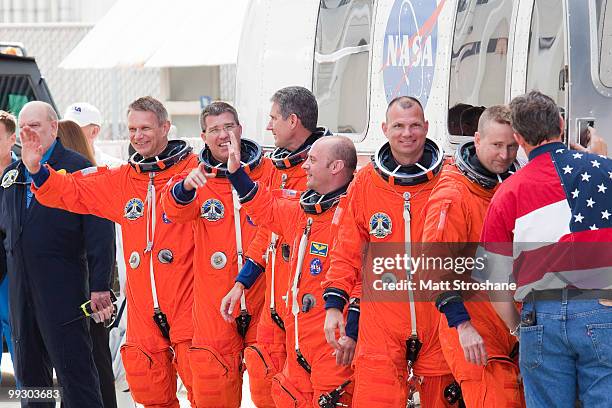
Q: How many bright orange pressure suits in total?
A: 6